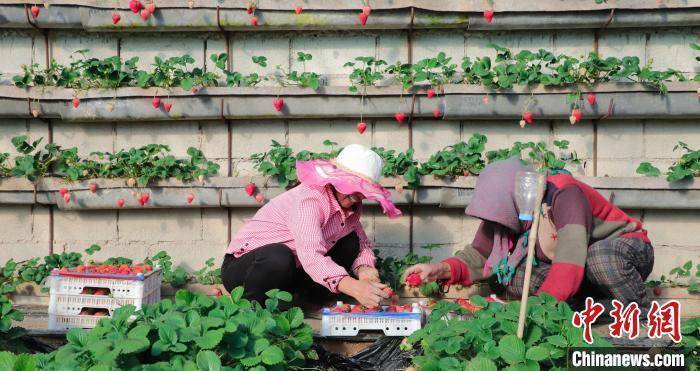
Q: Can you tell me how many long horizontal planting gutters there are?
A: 3